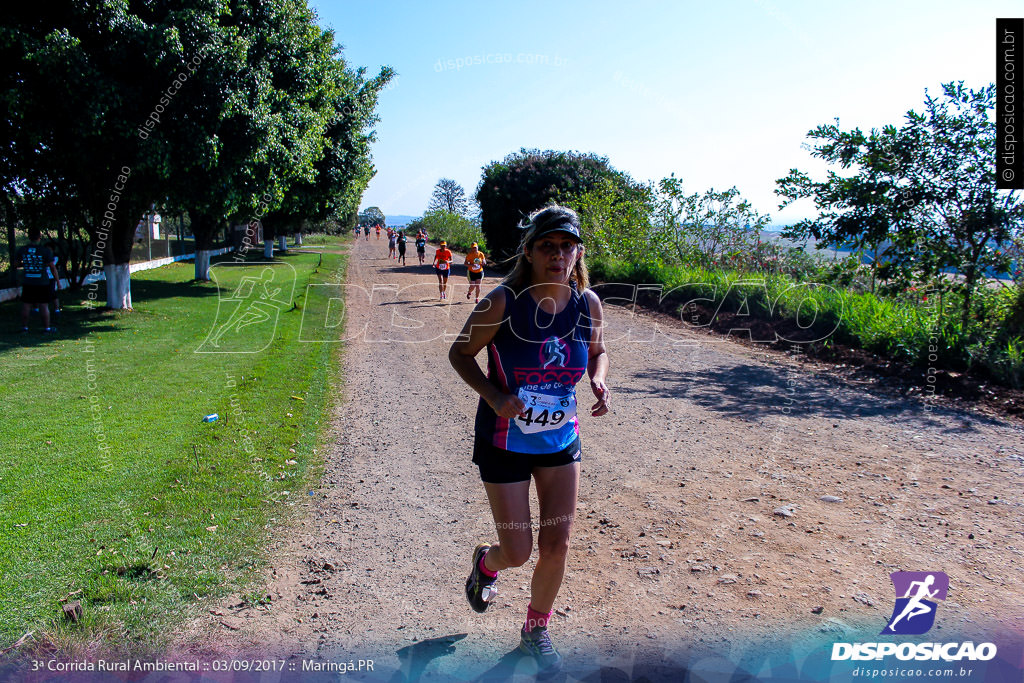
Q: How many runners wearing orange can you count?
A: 2